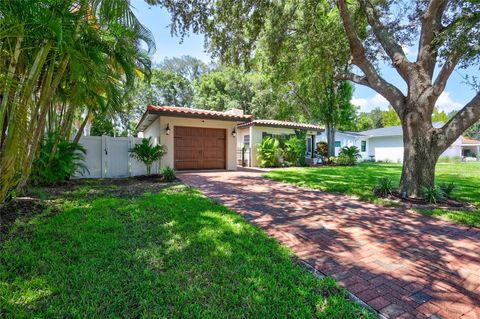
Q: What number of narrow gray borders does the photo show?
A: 1